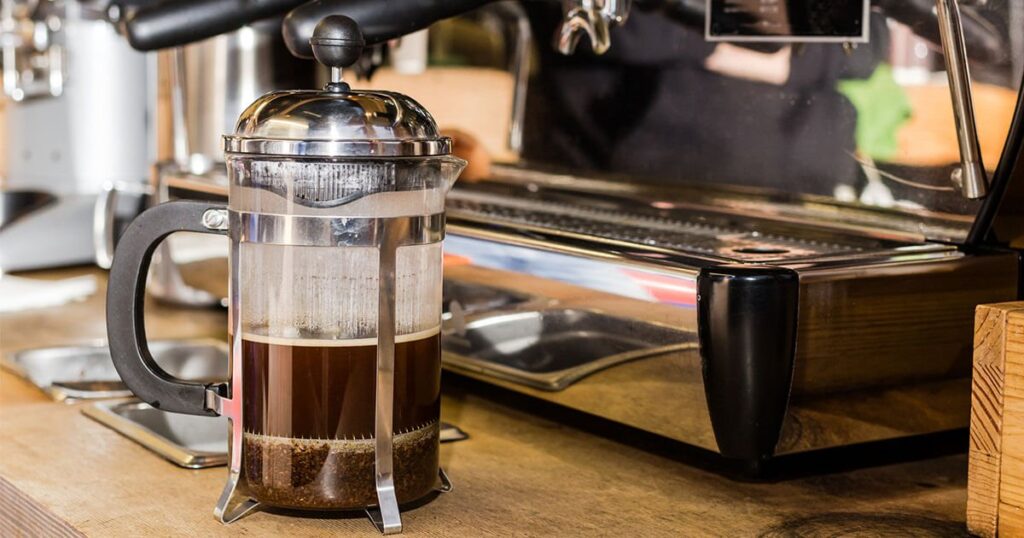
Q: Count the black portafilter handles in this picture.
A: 2